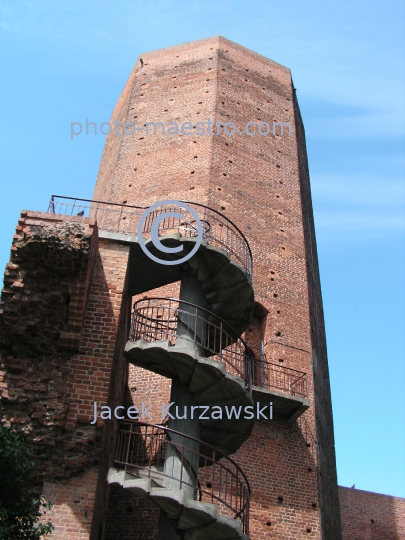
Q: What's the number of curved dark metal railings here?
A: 3